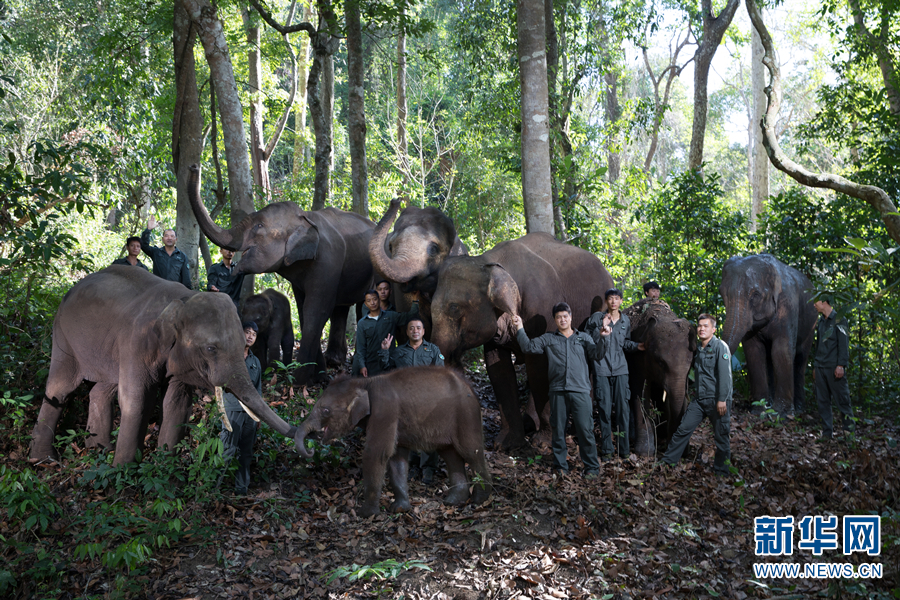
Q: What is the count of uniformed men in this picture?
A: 12